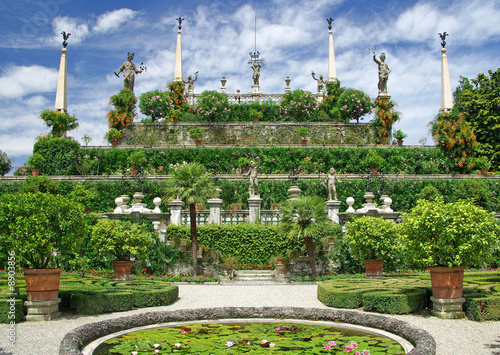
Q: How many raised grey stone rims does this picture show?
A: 1